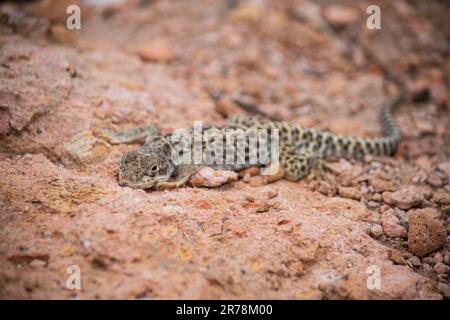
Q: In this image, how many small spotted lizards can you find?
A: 1